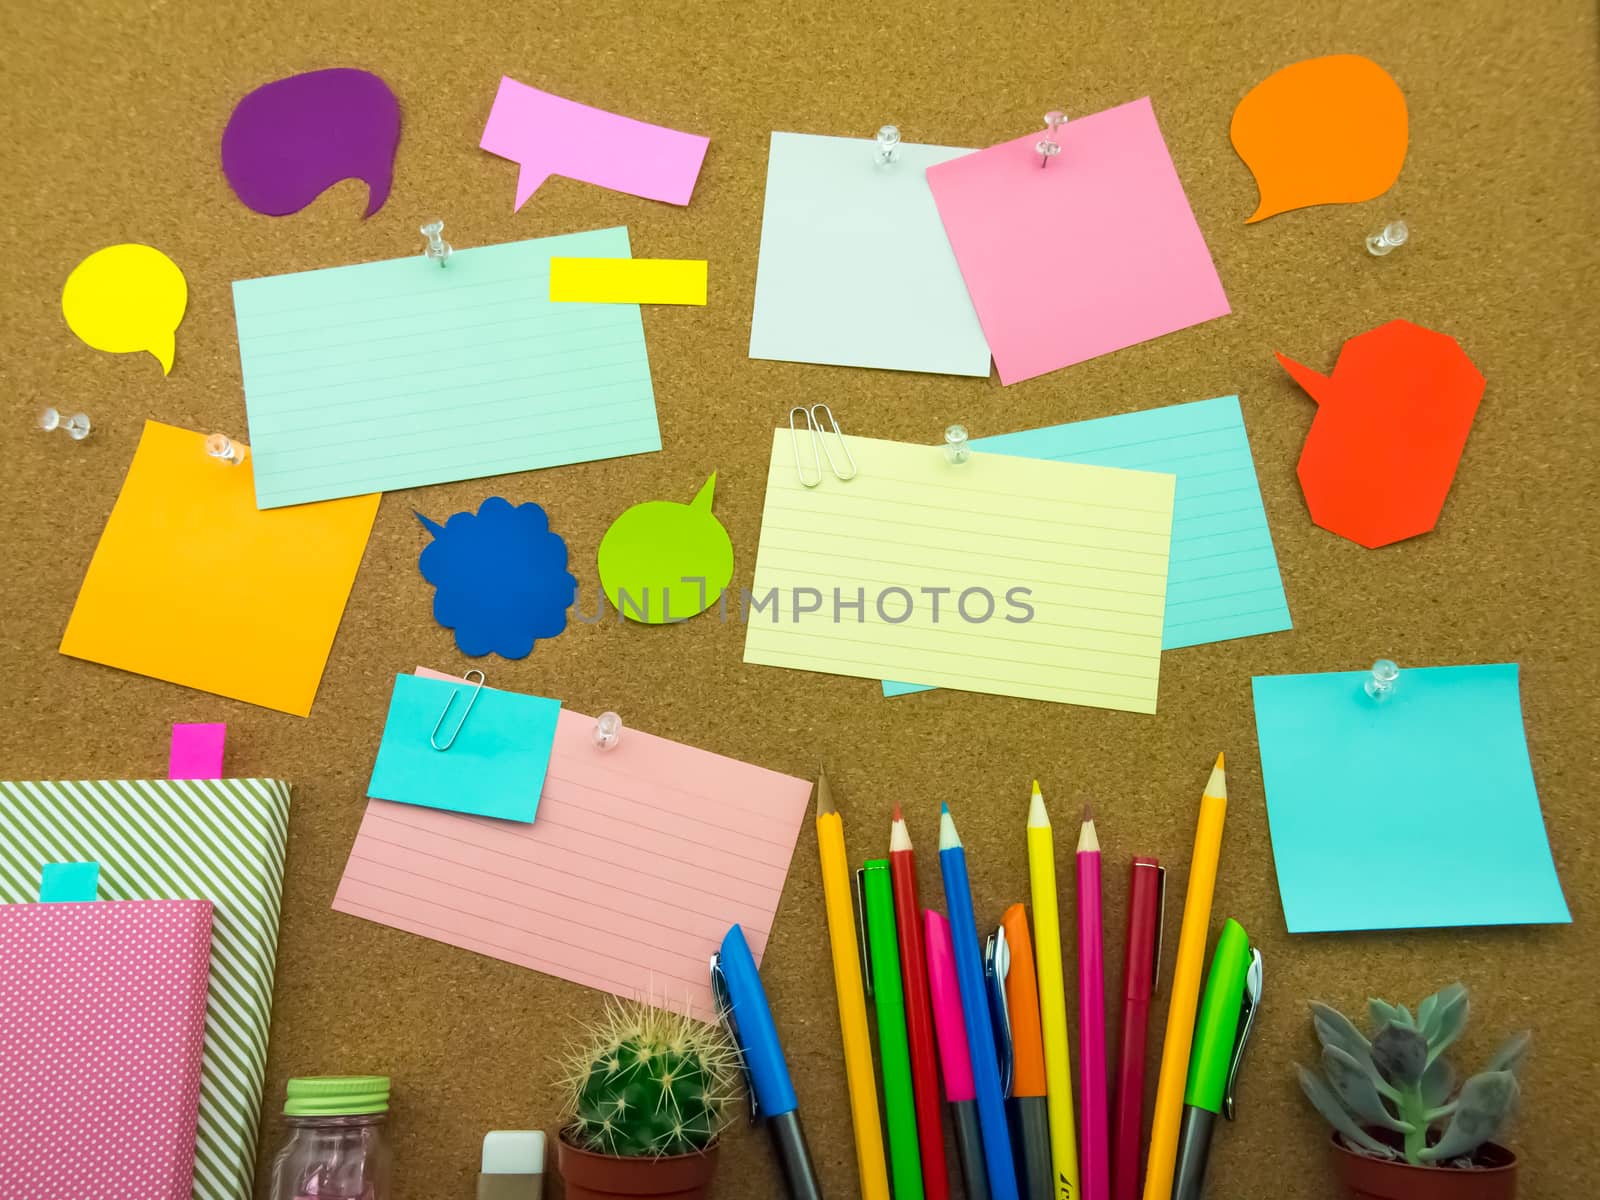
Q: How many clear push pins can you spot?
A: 9